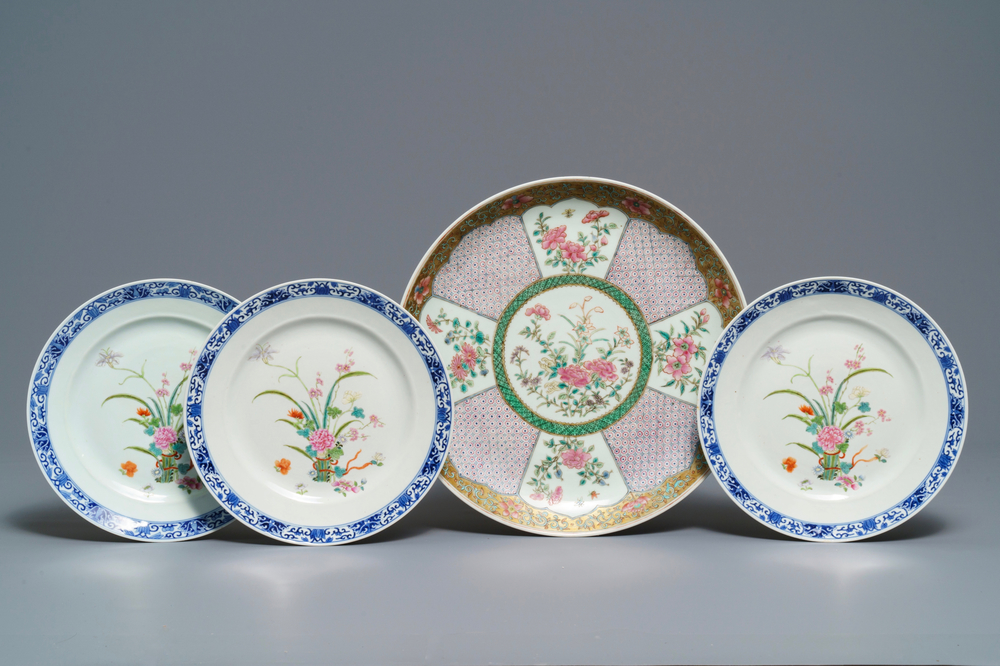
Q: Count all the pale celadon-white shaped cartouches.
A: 4